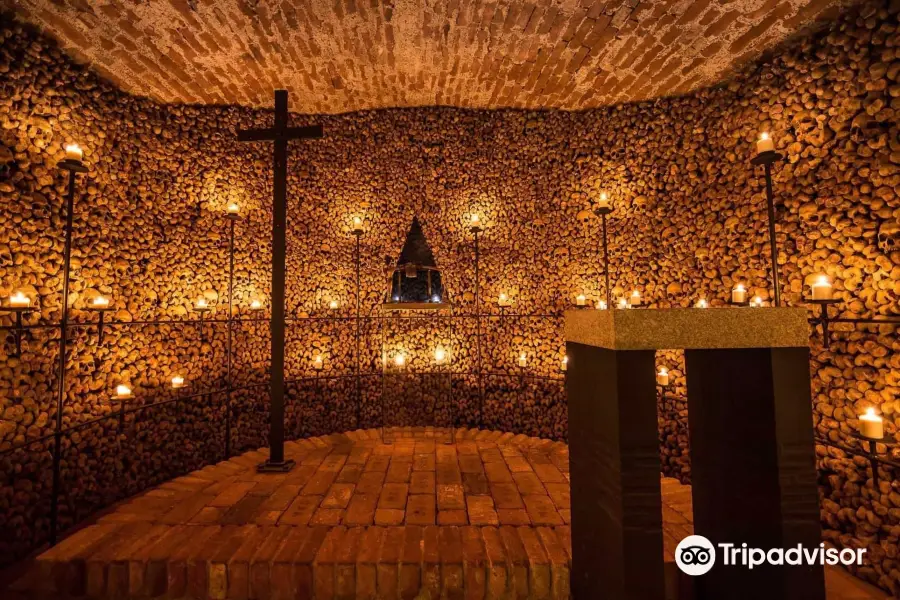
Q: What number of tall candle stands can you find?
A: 6